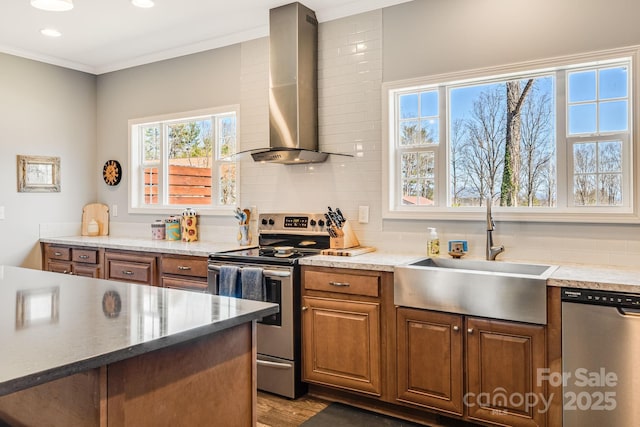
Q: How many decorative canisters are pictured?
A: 3